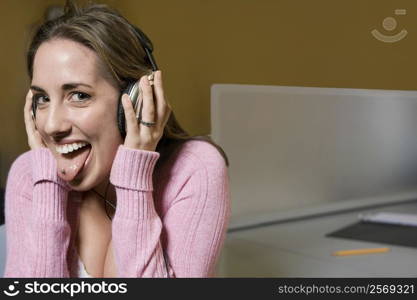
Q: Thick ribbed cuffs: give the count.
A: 2